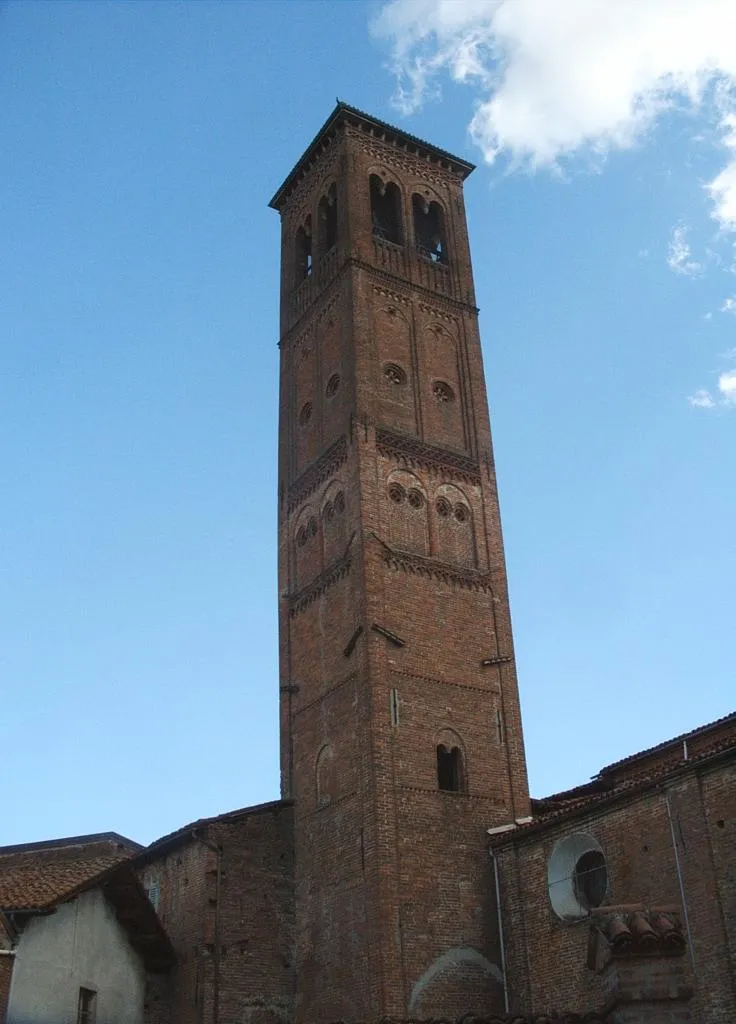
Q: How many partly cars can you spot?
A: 0